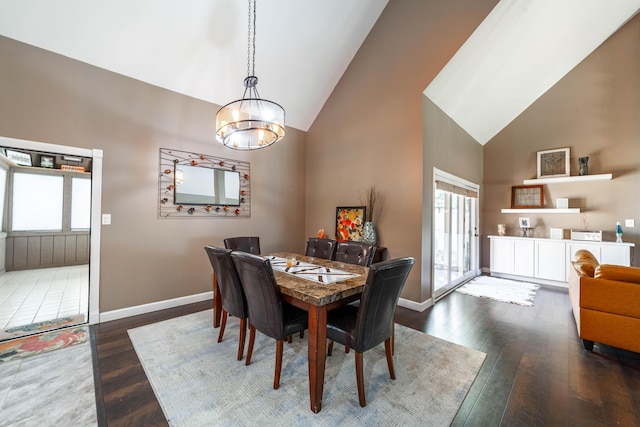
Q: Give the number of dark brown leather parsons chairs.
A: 6